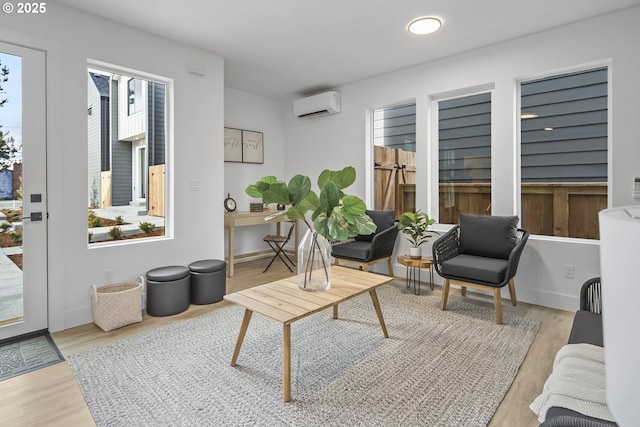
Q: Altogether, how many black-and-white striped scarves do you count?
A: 0